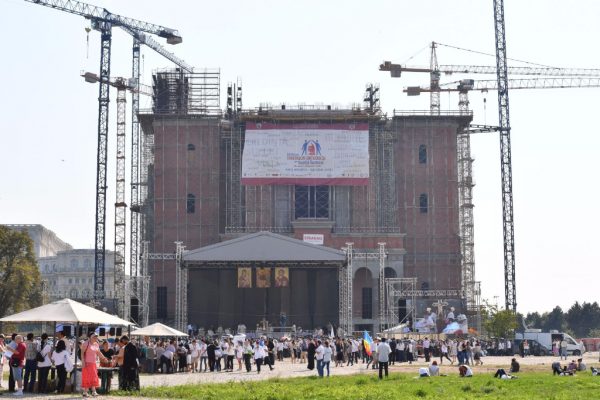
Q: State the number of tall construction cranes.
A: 6